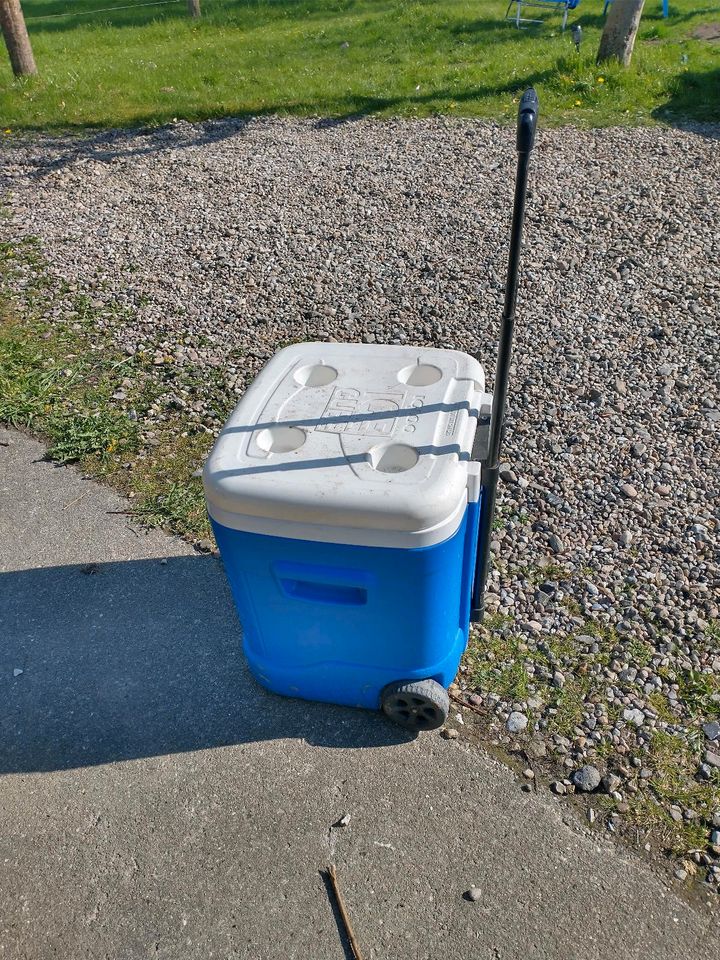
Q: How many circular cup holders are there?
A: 4